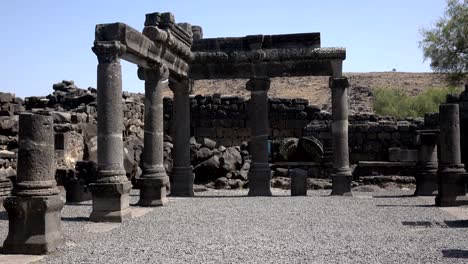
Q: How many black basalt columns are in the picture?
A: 8